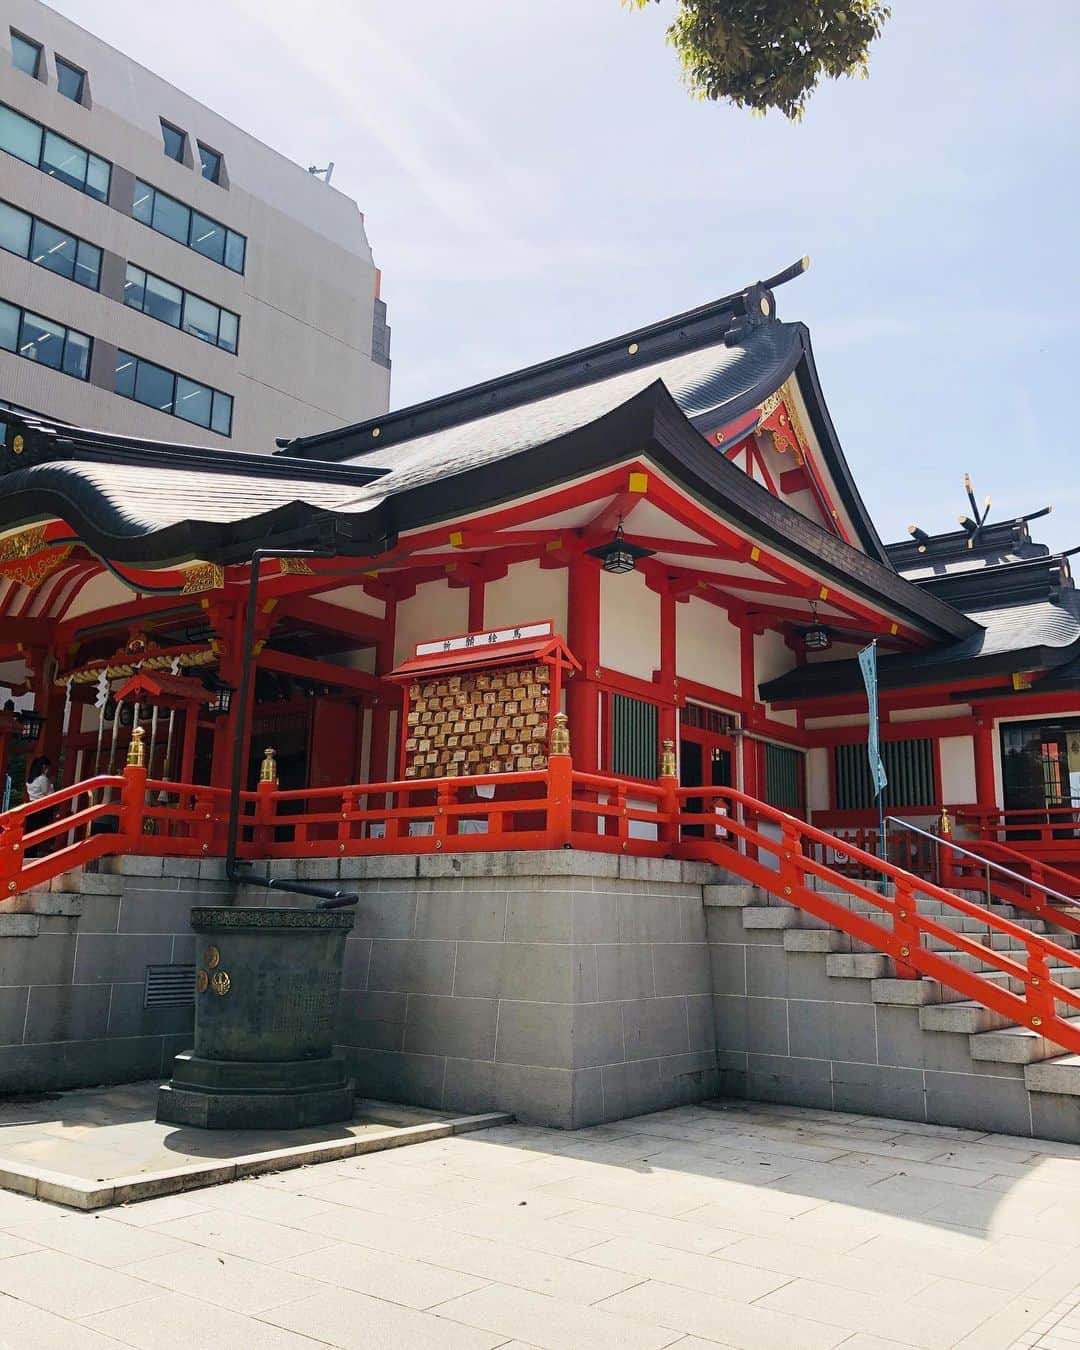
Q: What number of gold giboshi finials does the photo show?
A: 5